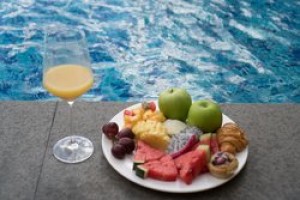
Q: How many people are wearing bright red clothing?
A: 0